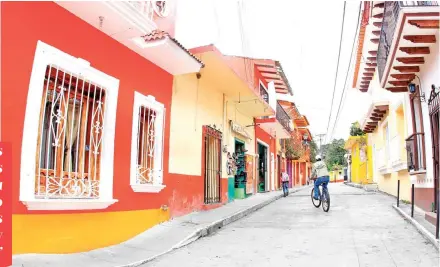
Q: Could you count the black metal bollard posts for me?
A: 3